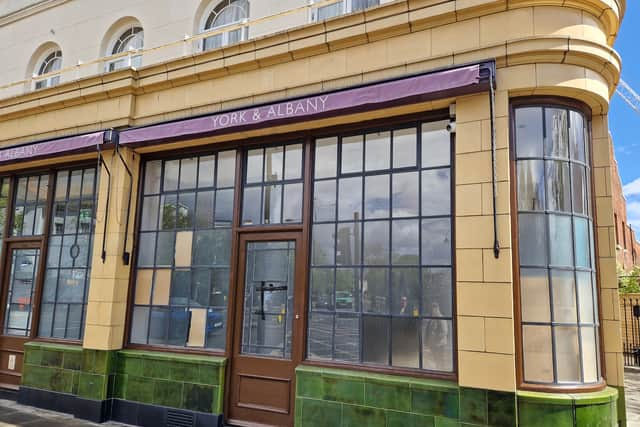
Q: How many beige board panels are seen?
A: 4